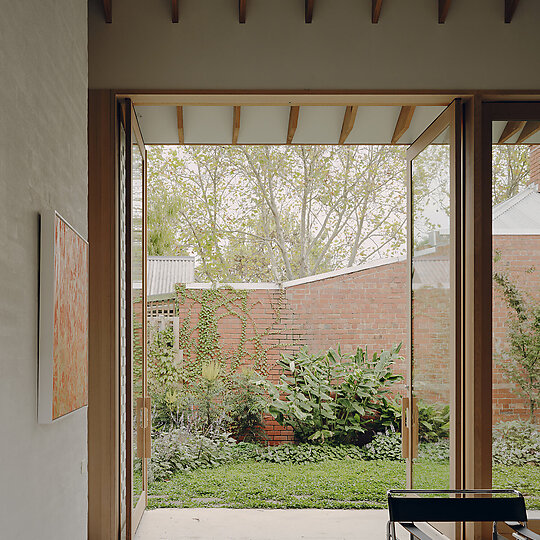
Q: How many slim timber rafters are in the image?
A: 14